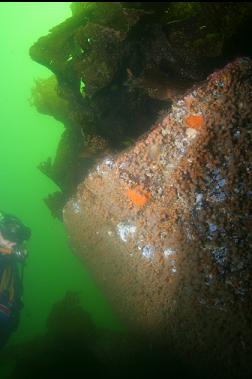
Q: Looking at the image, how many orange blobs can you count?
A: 2